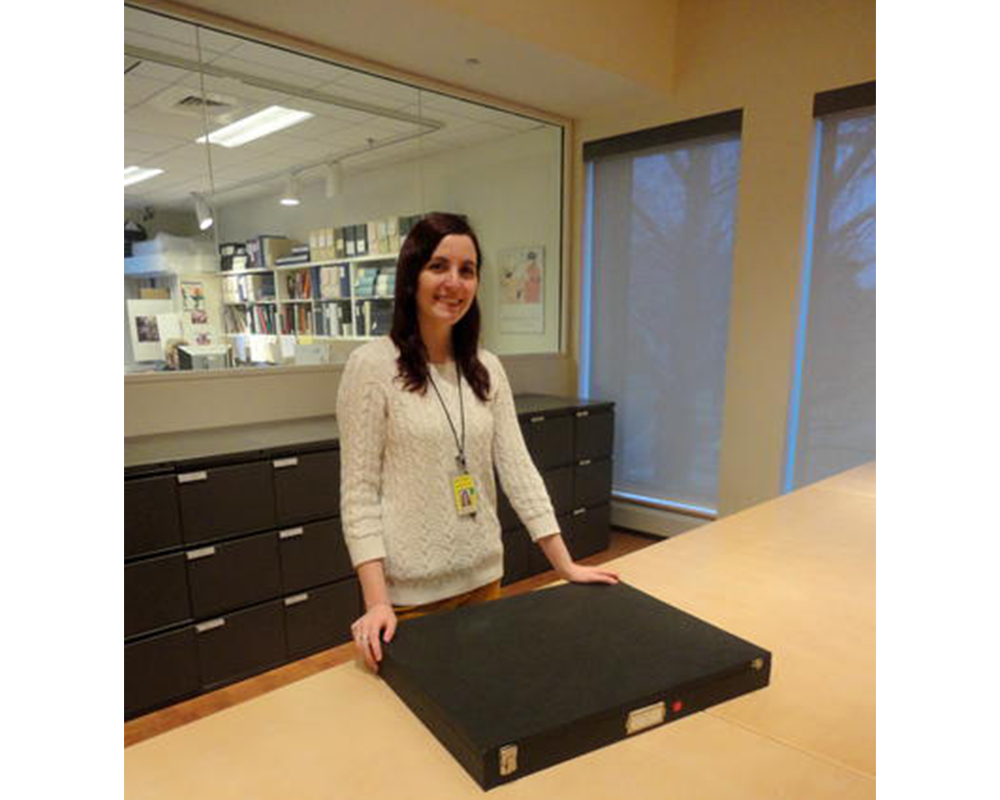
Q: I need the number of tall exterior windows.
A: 2